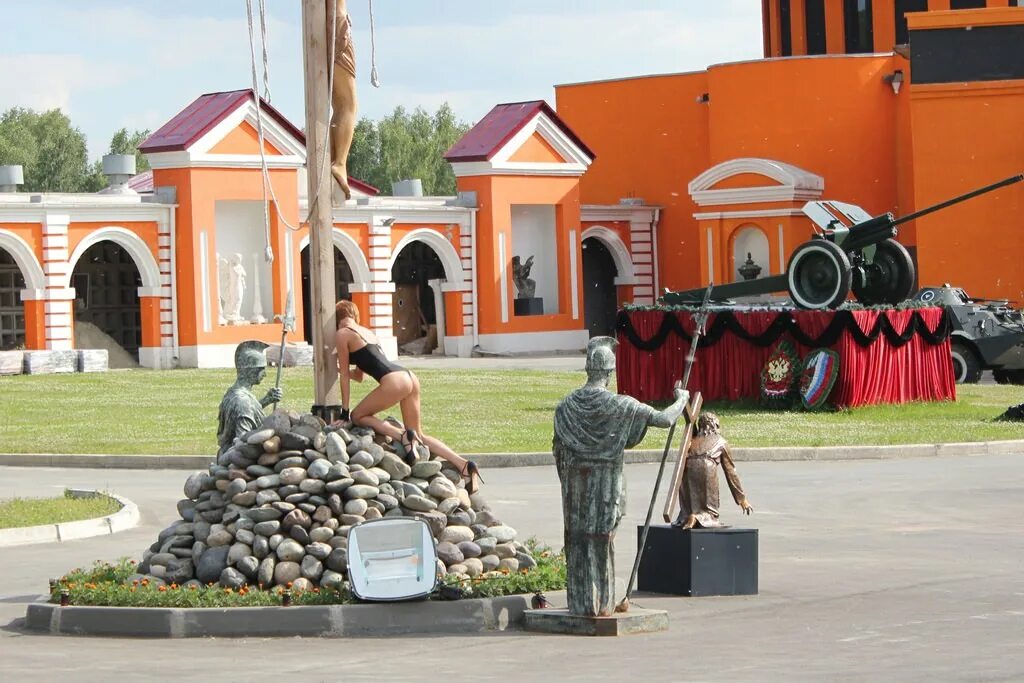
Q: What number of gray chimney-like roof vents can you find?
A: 3